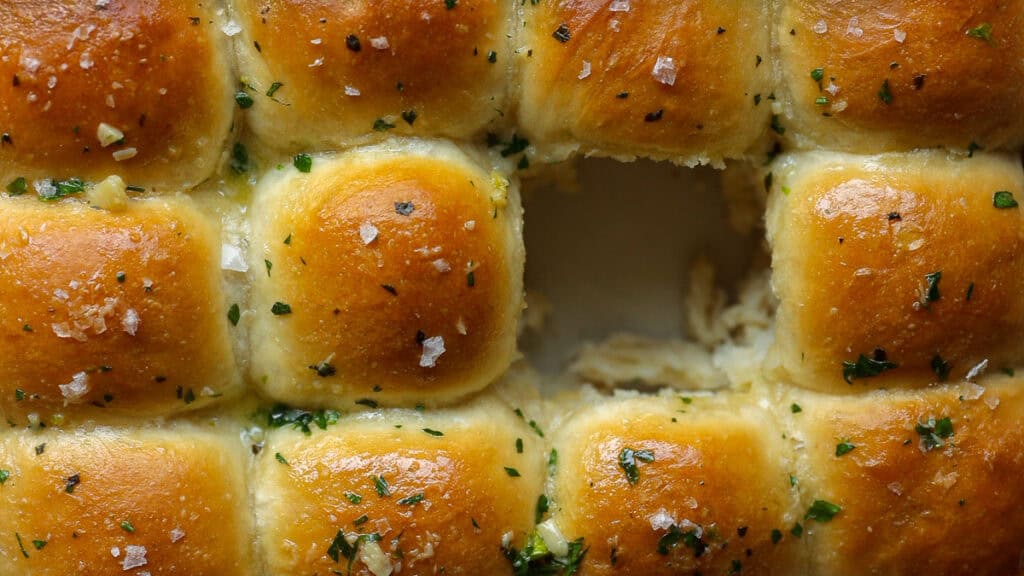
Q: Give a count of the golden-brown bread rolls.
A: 11